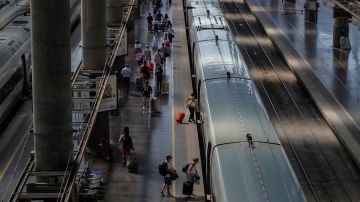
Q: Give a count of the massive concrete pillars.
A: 3